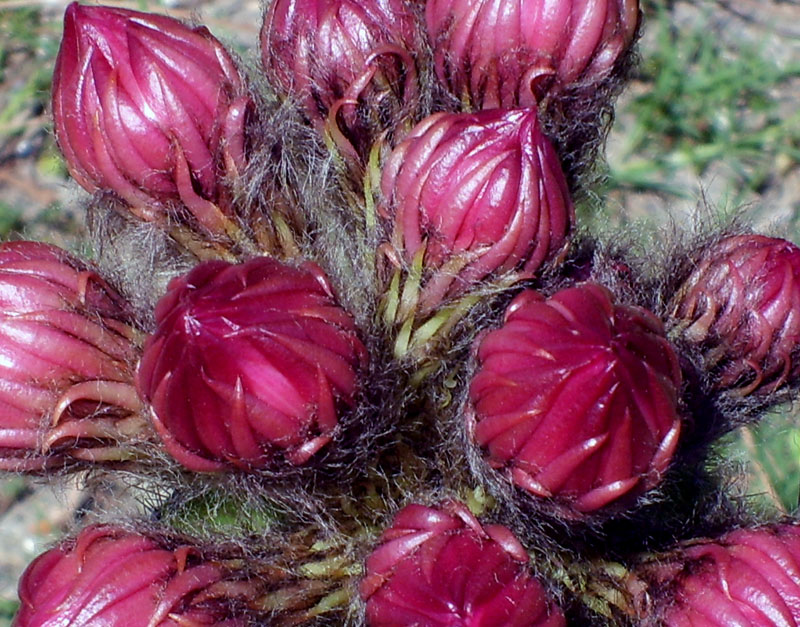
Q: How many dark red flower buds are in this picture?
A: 11